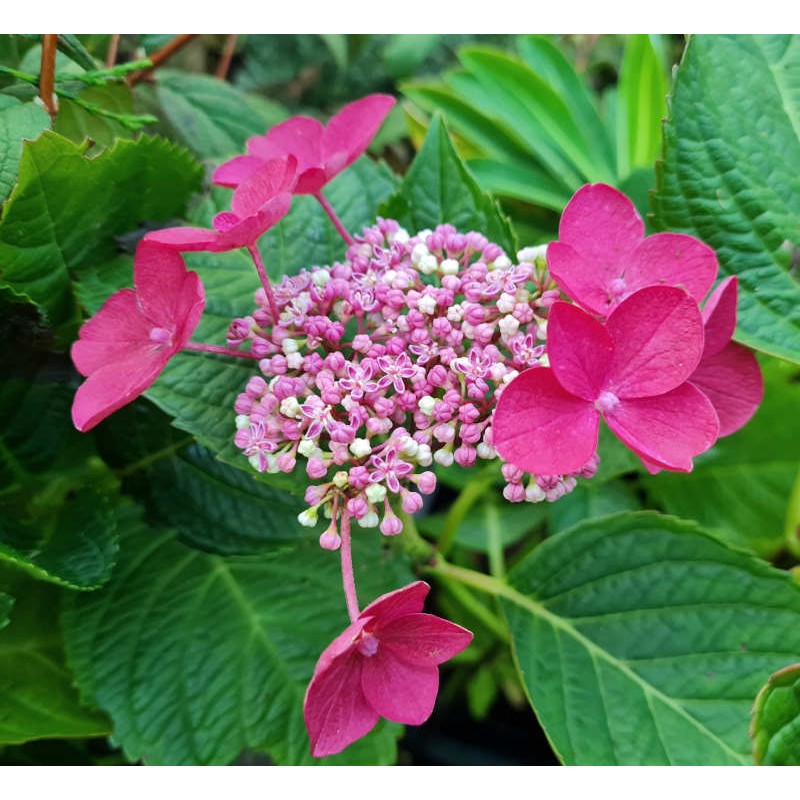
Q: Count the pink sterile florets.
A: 7